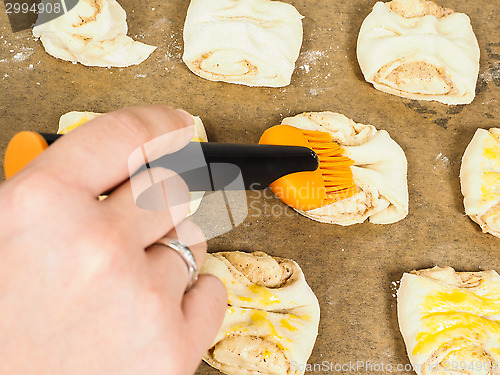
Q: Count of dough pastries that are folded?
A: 8